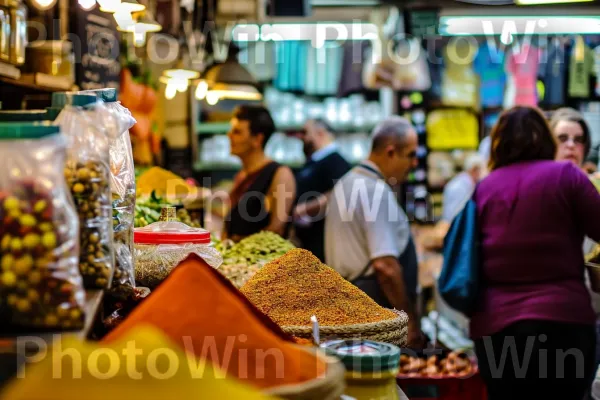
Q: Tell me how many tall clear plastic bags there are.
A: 3